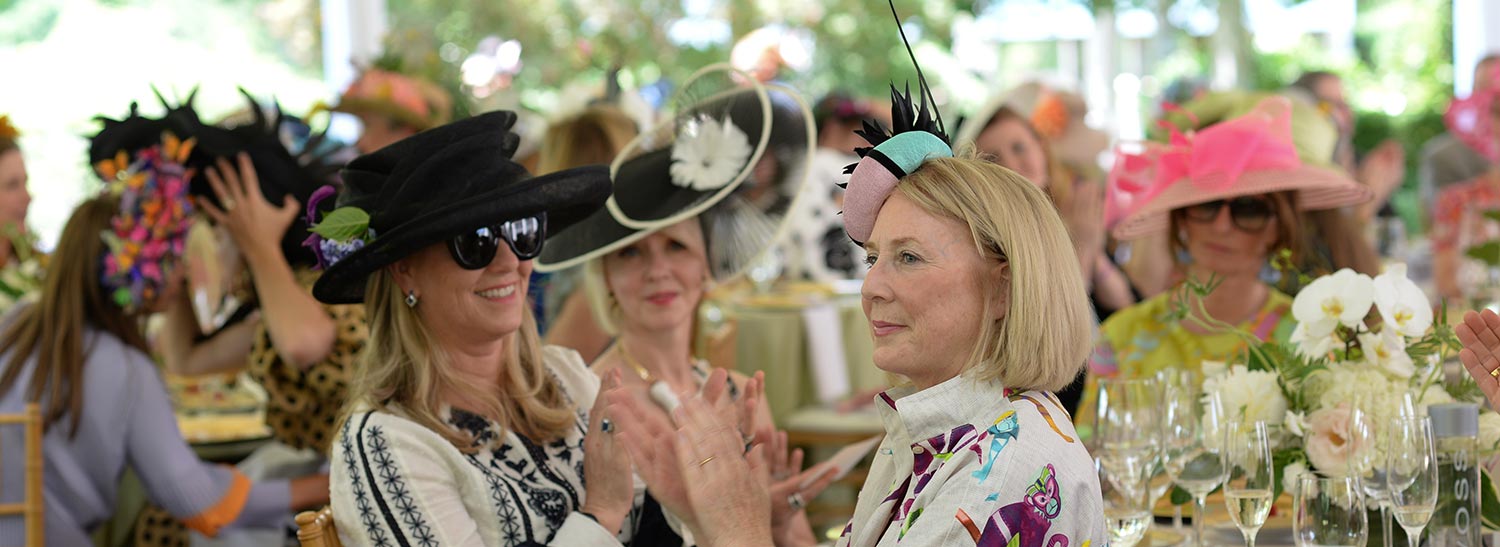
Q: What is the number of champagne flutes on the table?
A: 2